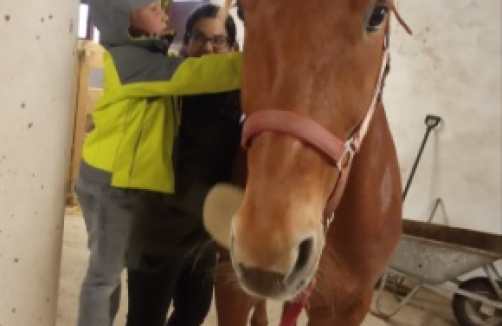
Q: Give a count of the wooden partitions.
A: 1